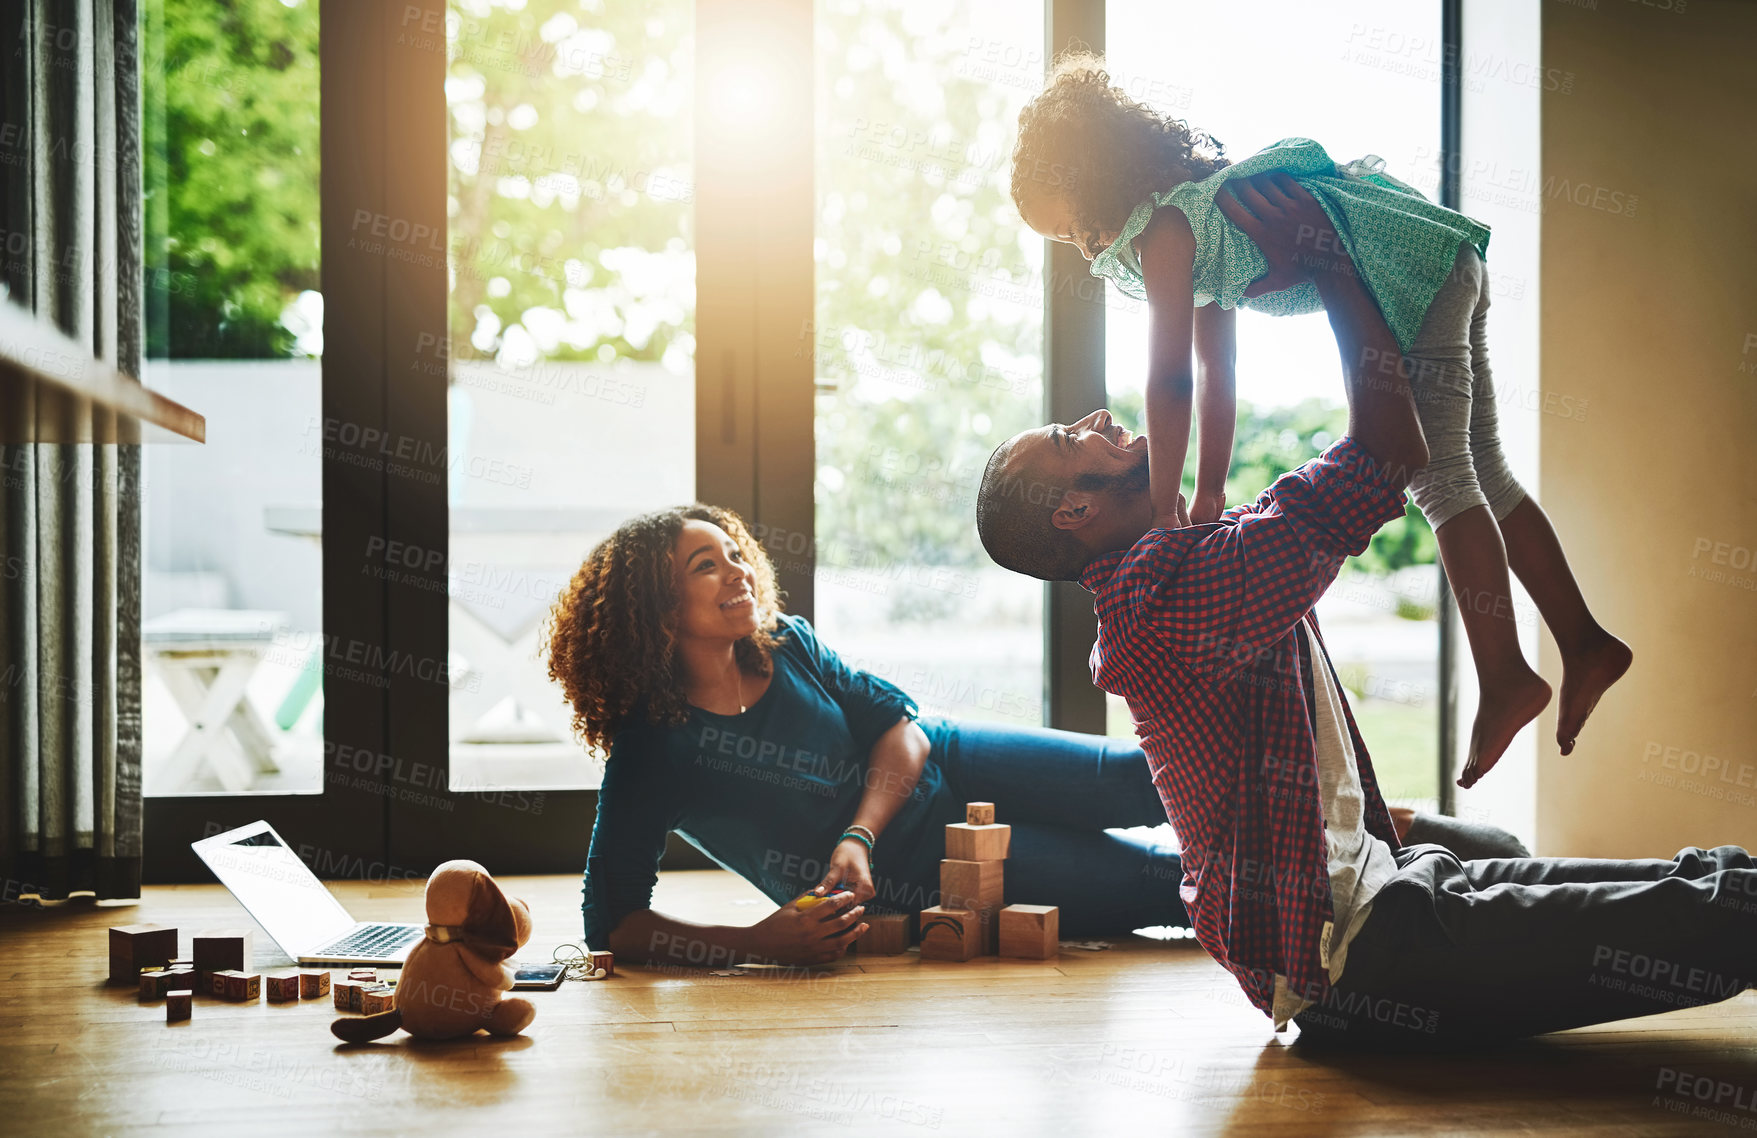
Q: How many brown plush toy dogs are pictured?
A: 1